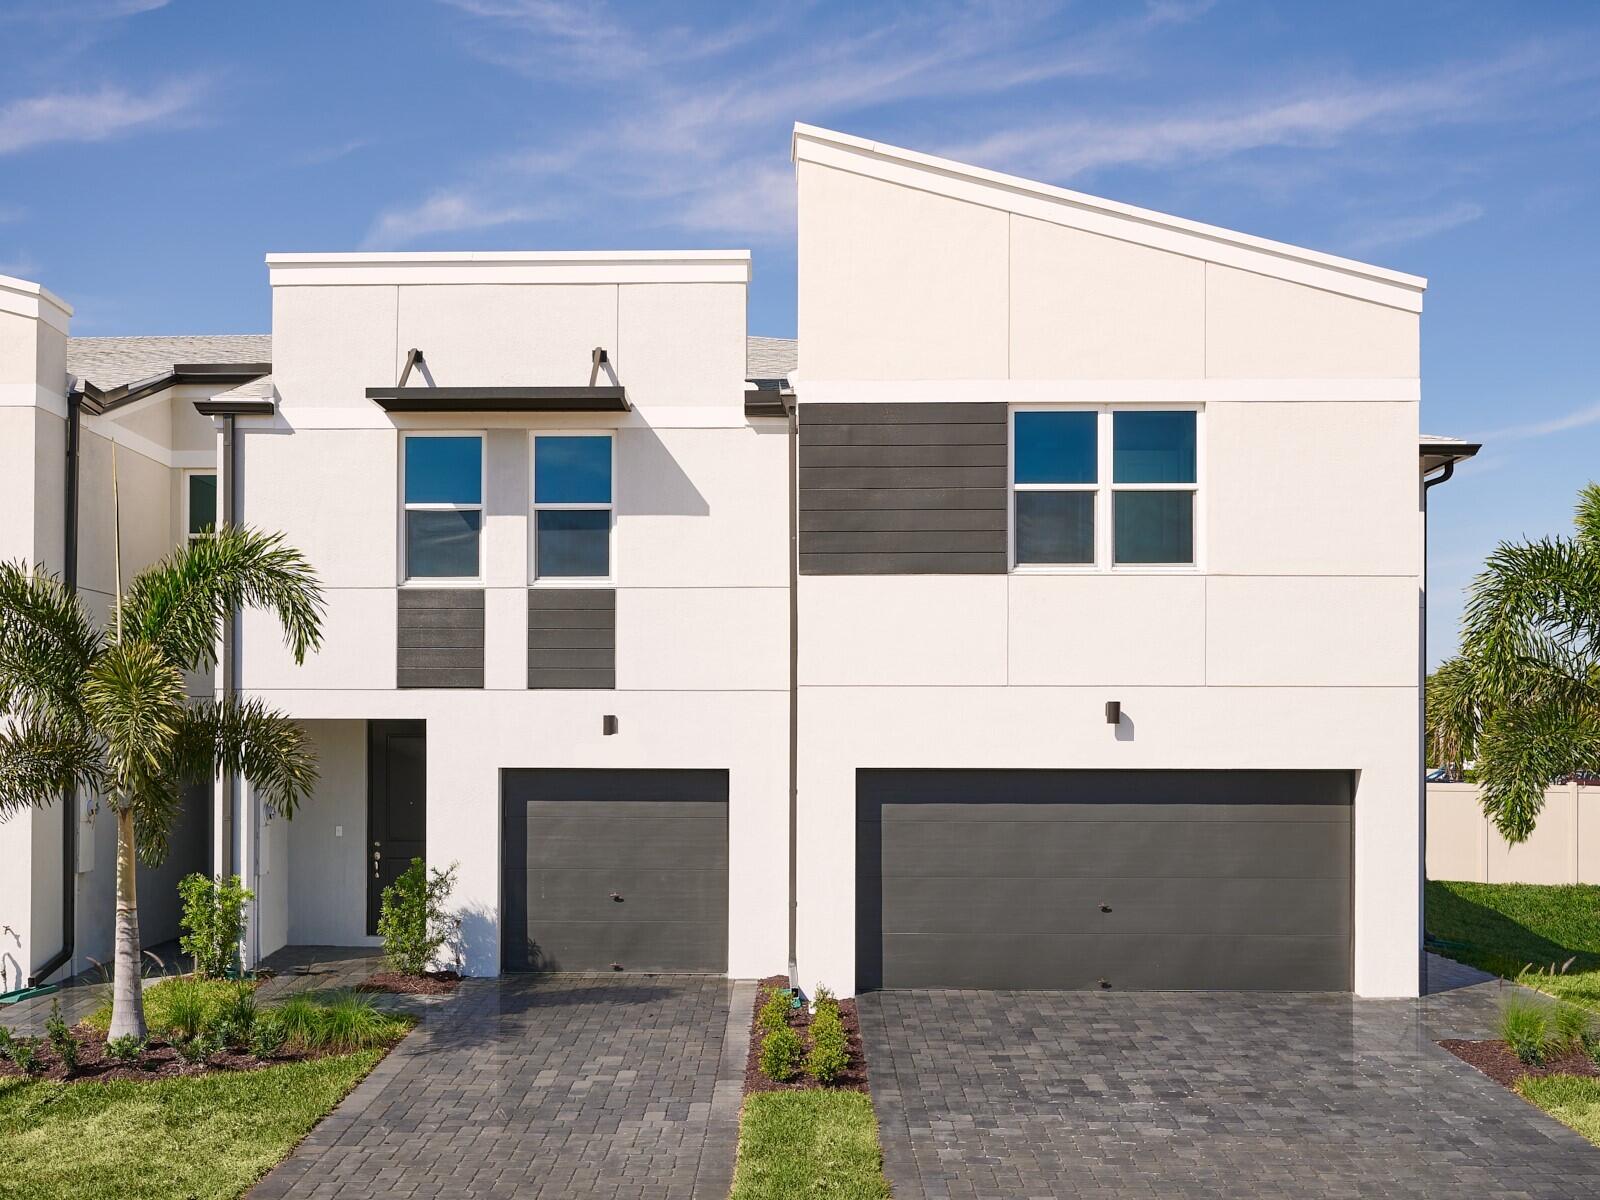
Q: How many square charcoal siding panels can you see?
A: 3